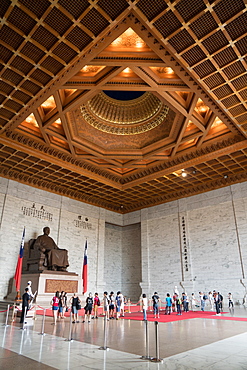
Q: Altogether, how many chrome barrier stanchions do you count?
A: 7